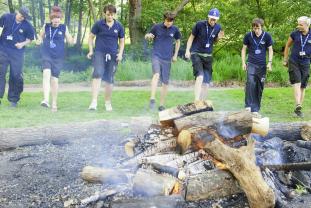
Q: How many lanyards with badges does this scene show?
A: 5